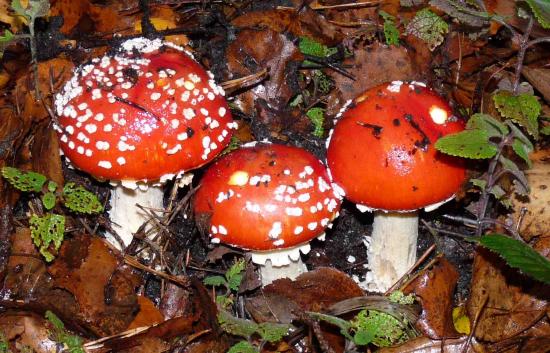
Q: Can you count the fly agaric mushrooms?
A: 3